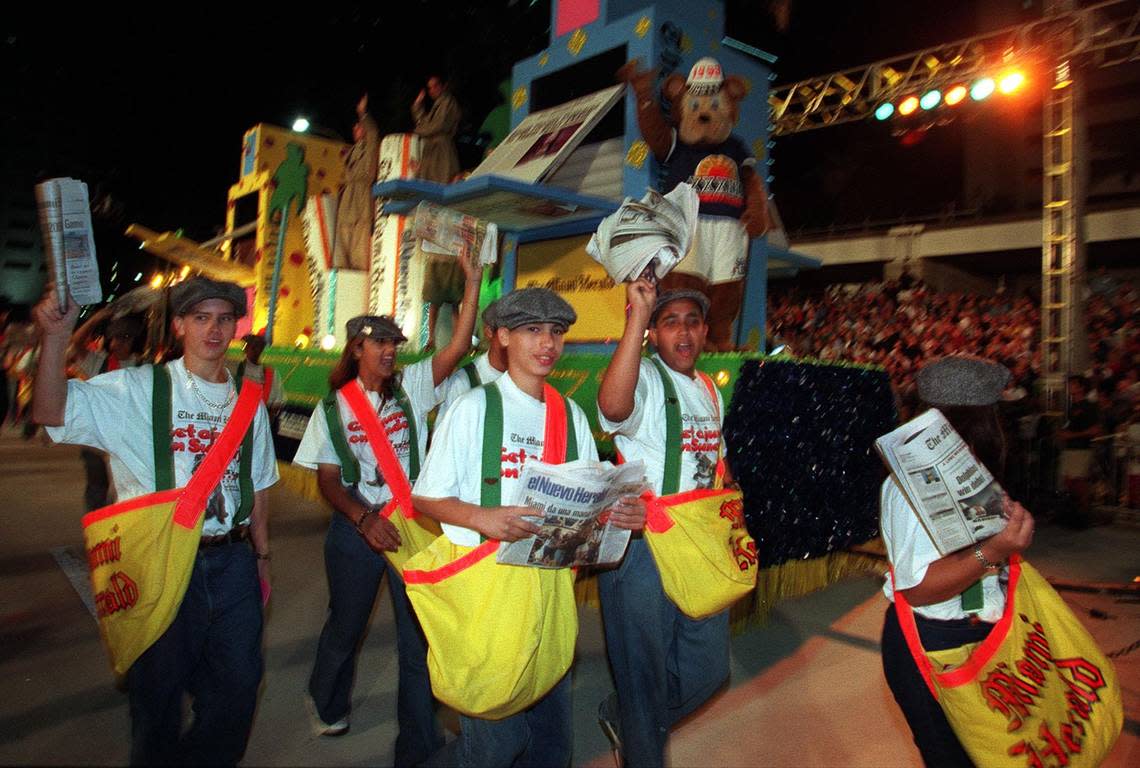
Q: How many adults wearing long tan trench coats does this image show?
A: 2